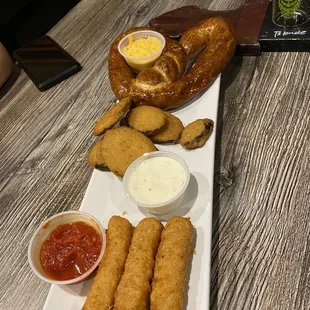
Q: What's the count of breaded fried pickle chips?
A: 6